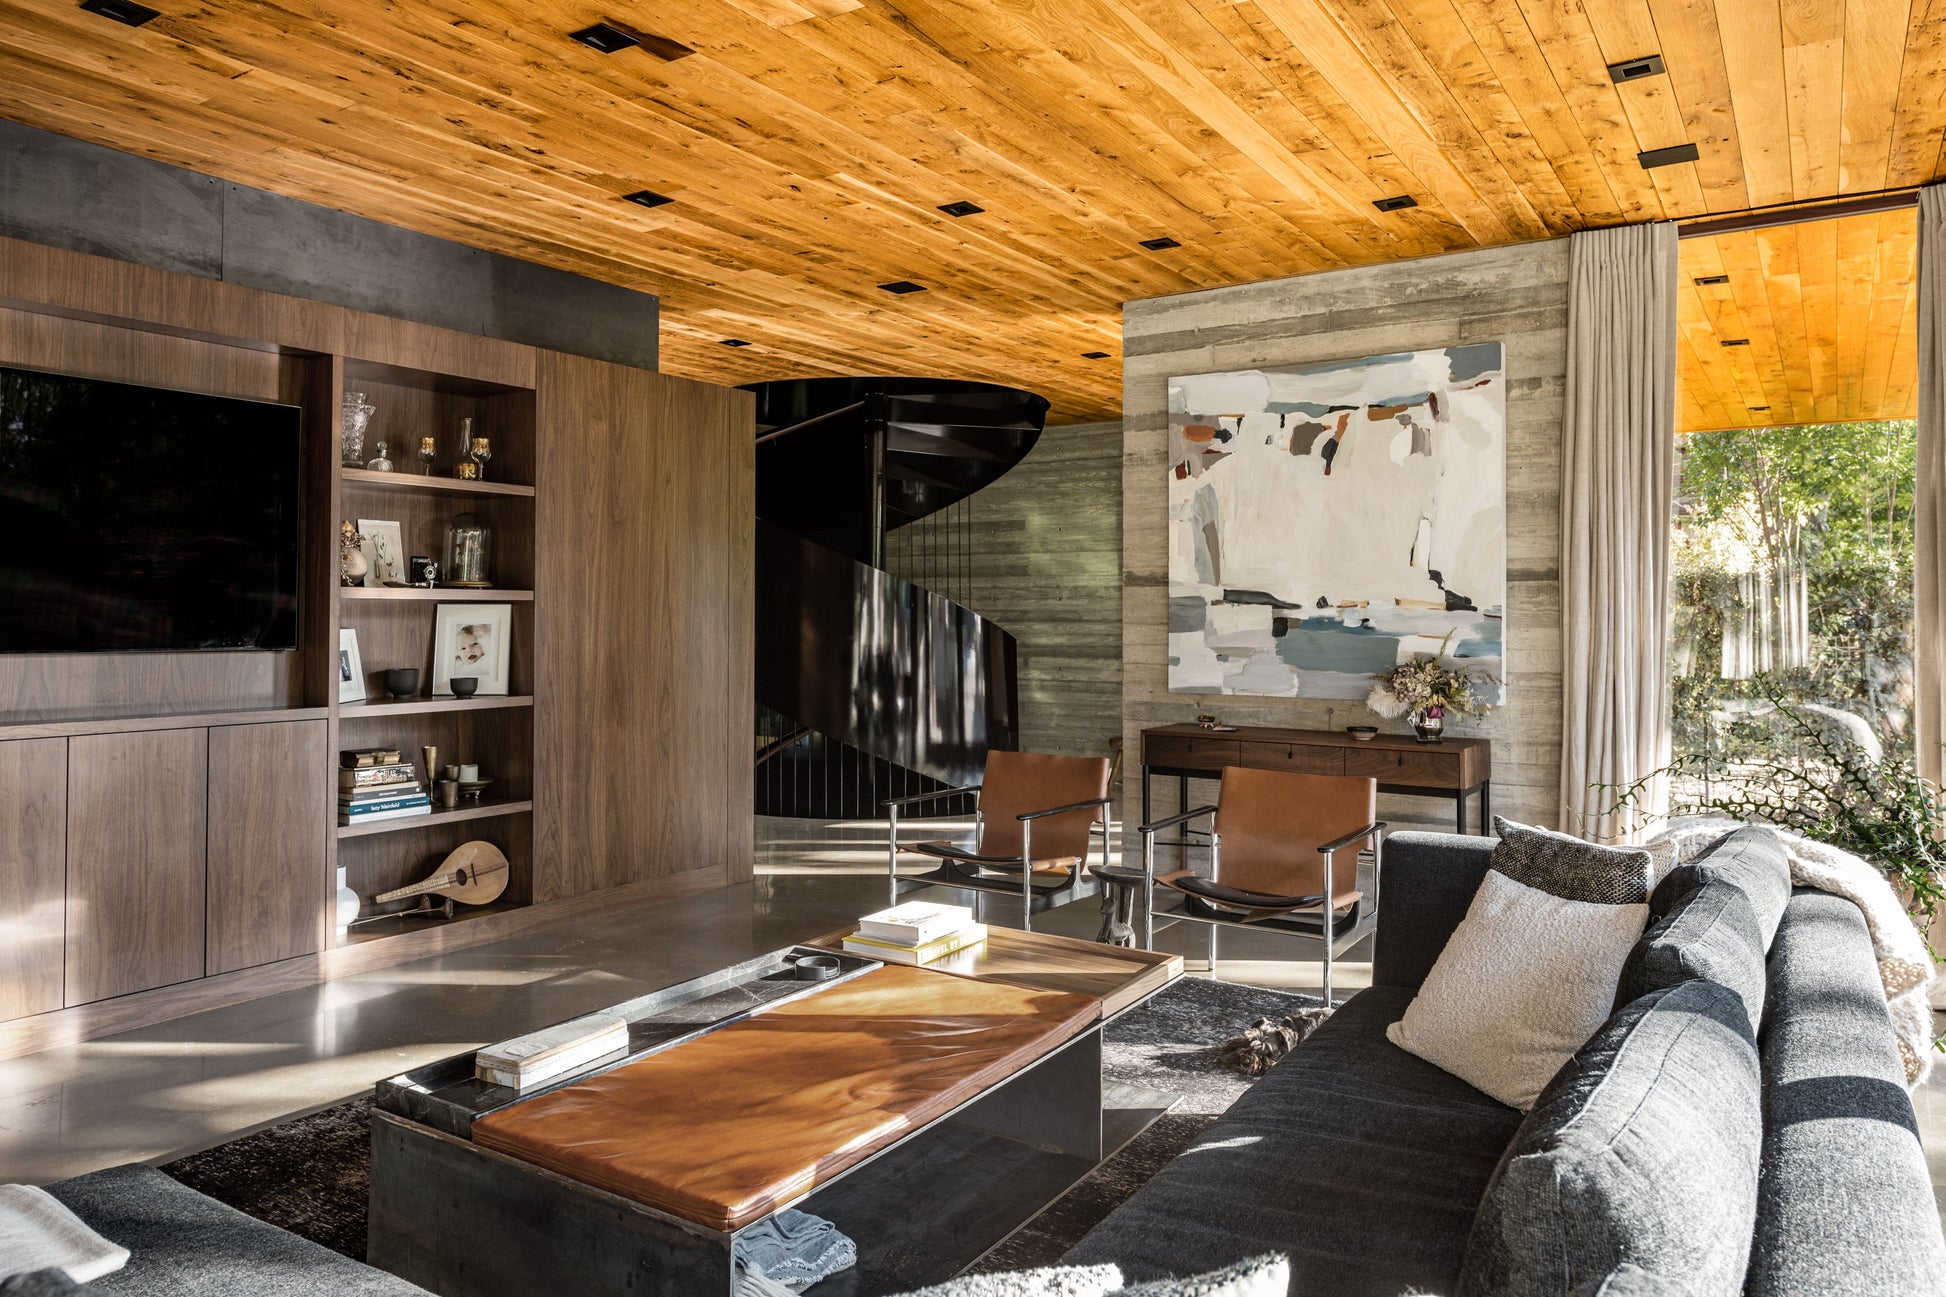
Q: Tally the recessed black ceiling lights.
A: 14